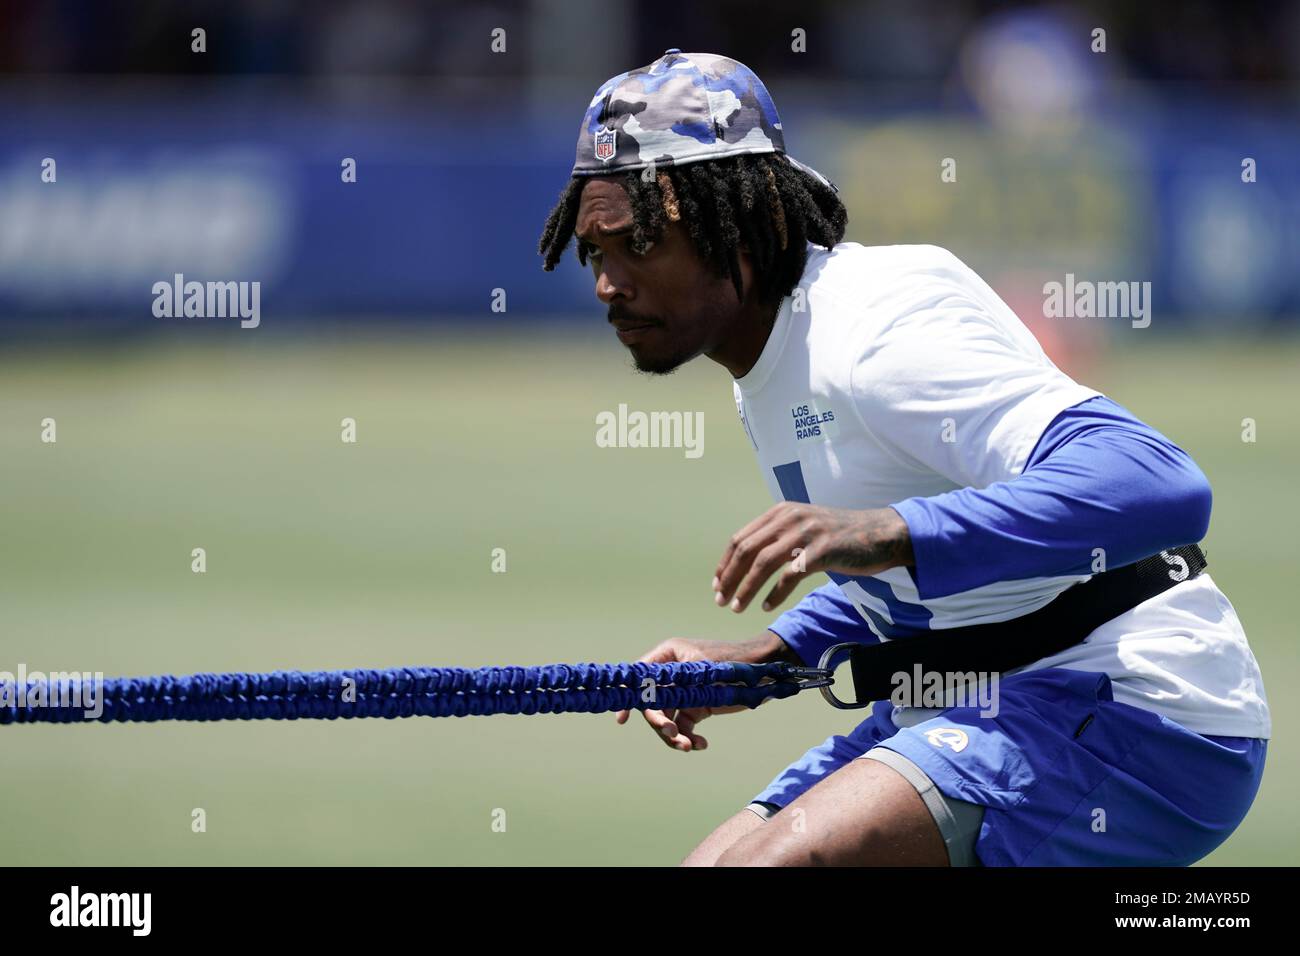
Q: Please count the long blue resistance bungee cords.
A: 2